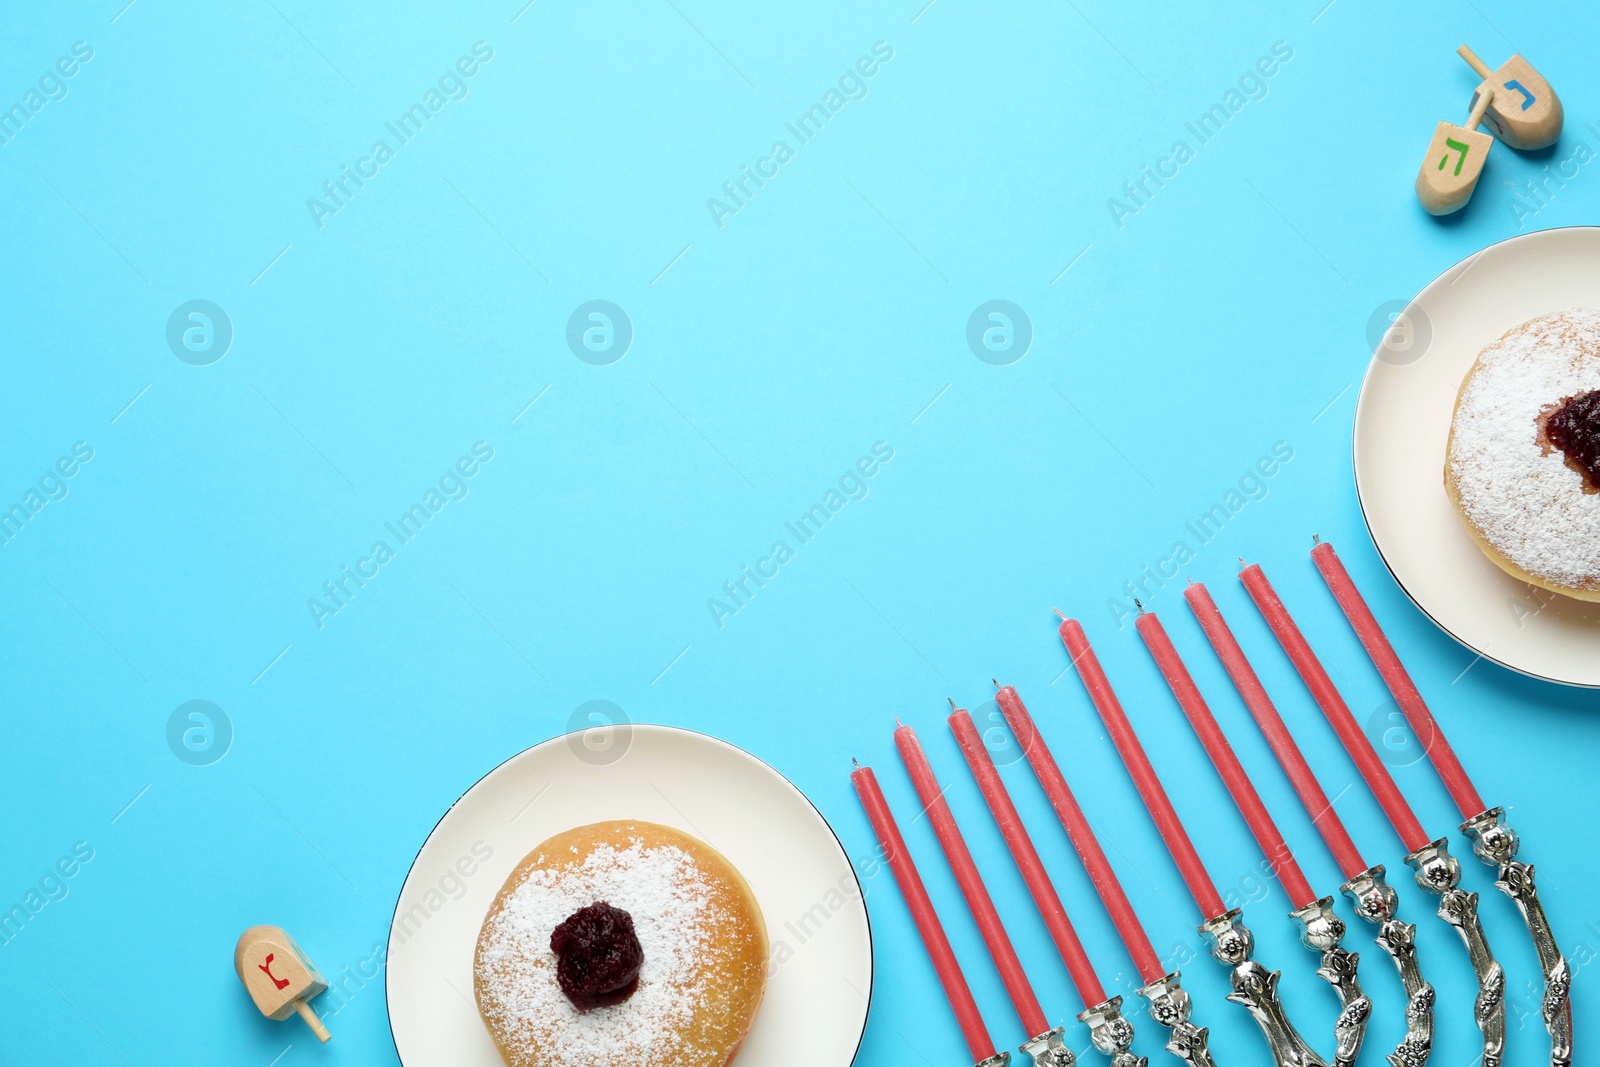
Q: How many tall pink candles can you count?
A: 9